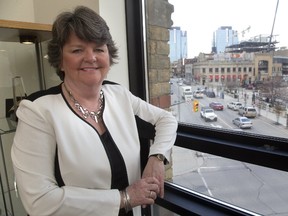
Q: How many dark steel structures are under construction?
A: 1